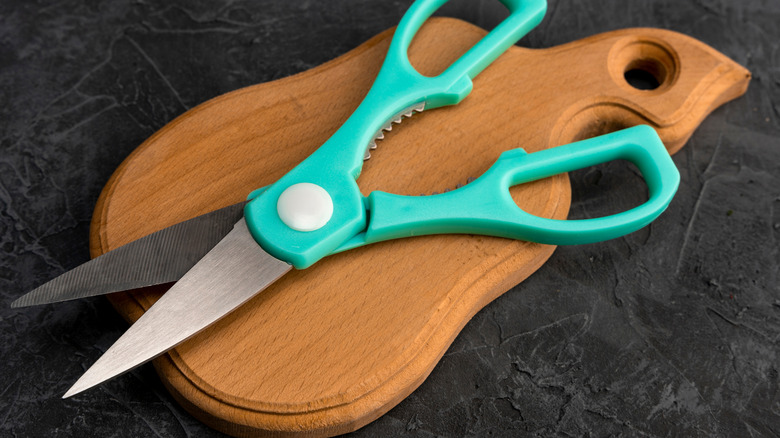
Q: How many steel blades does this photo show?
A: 2